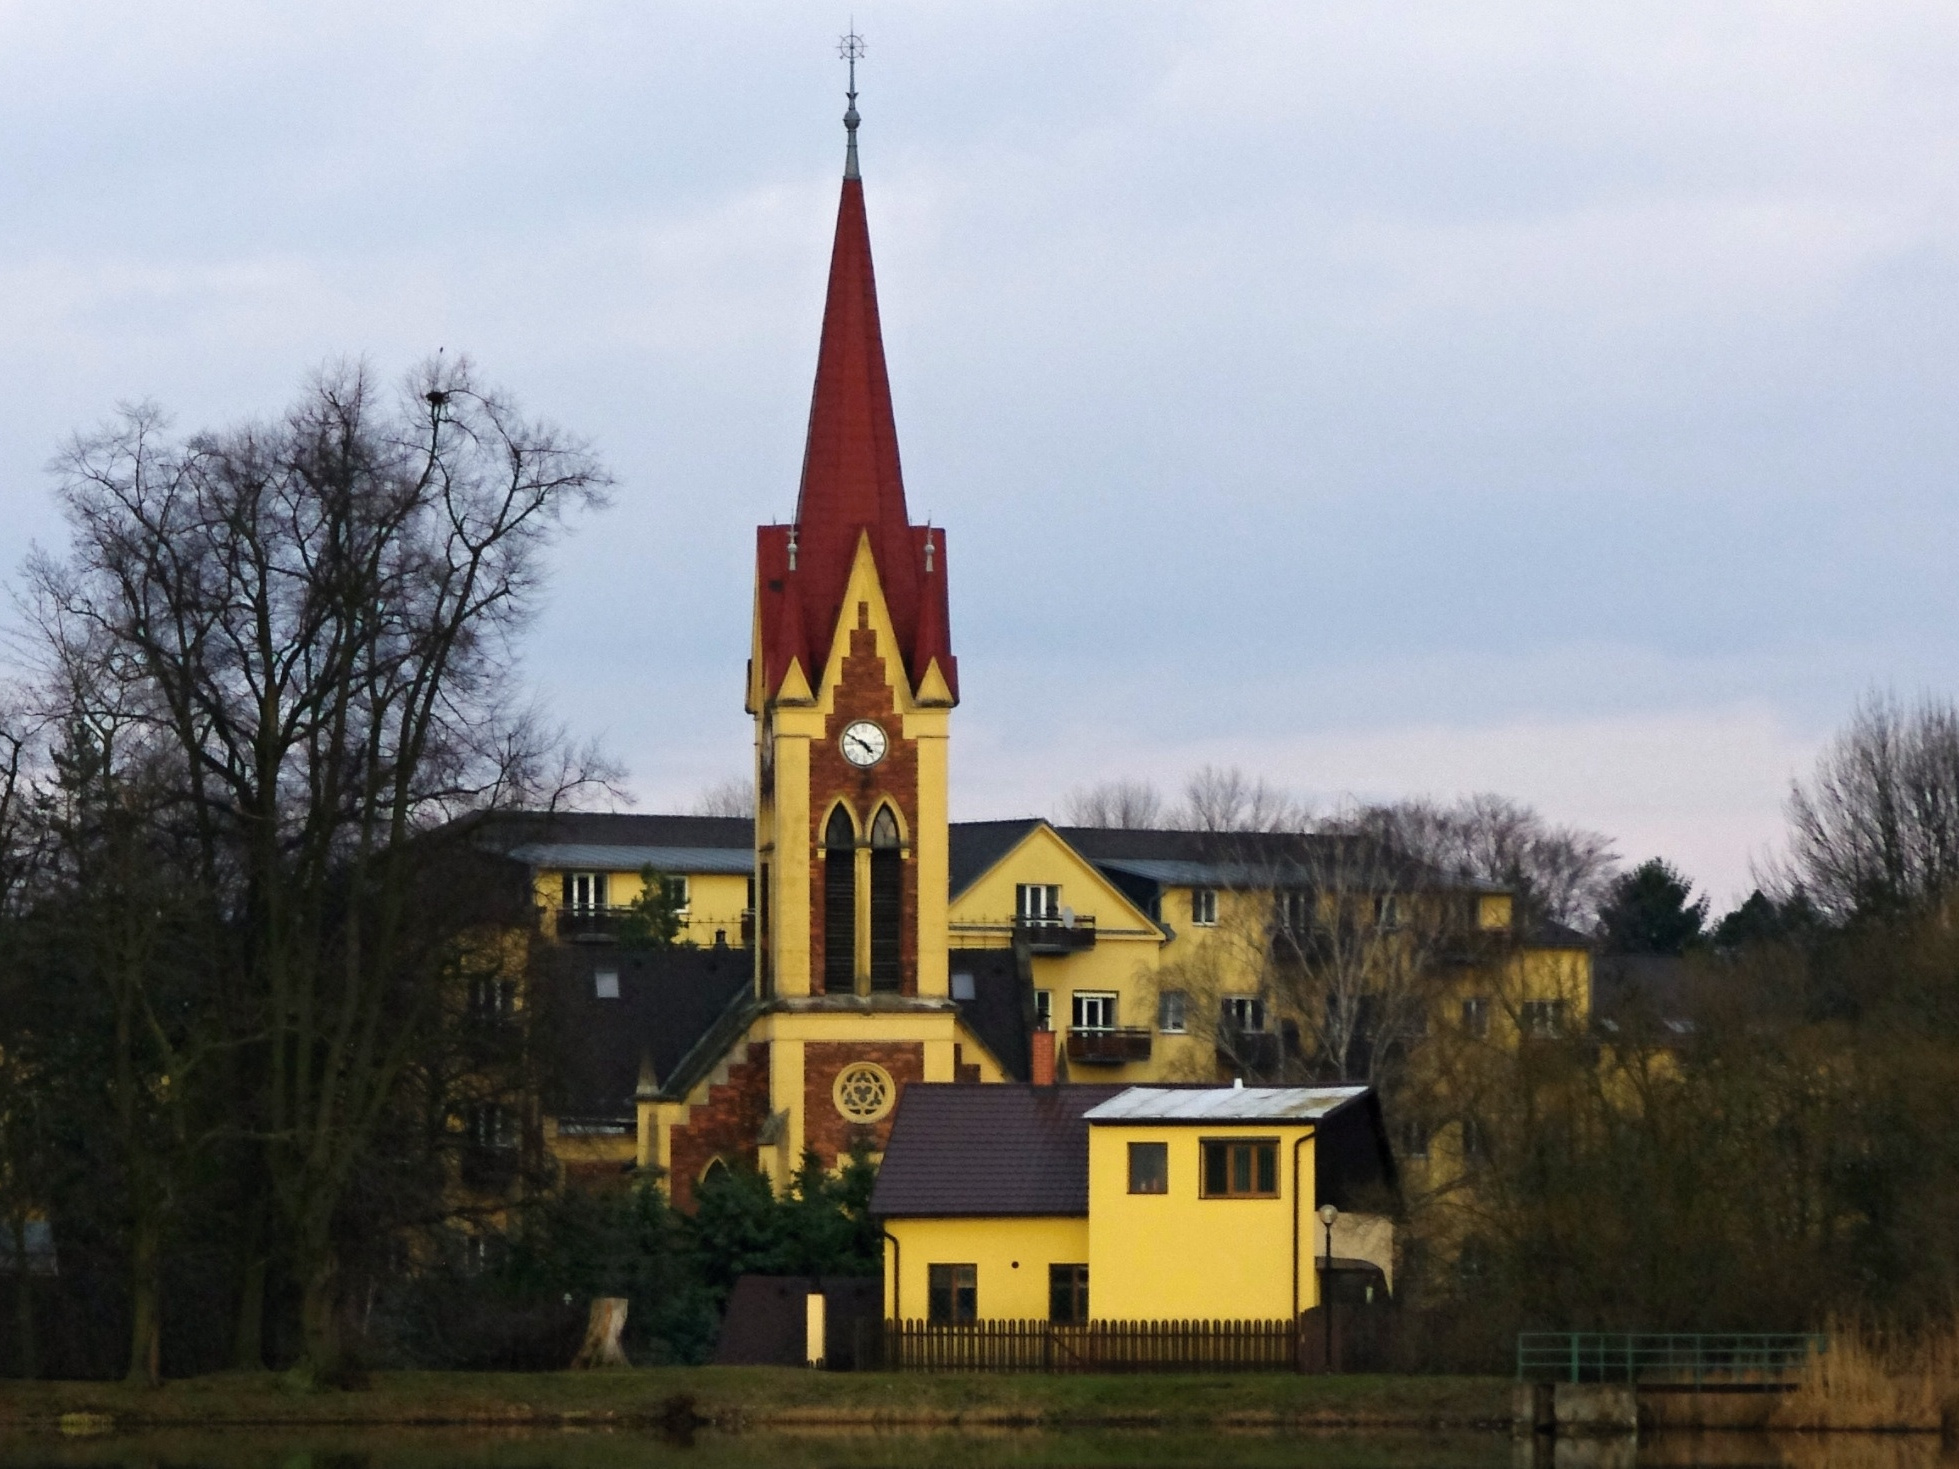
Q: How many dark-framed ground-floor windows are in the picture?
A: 2